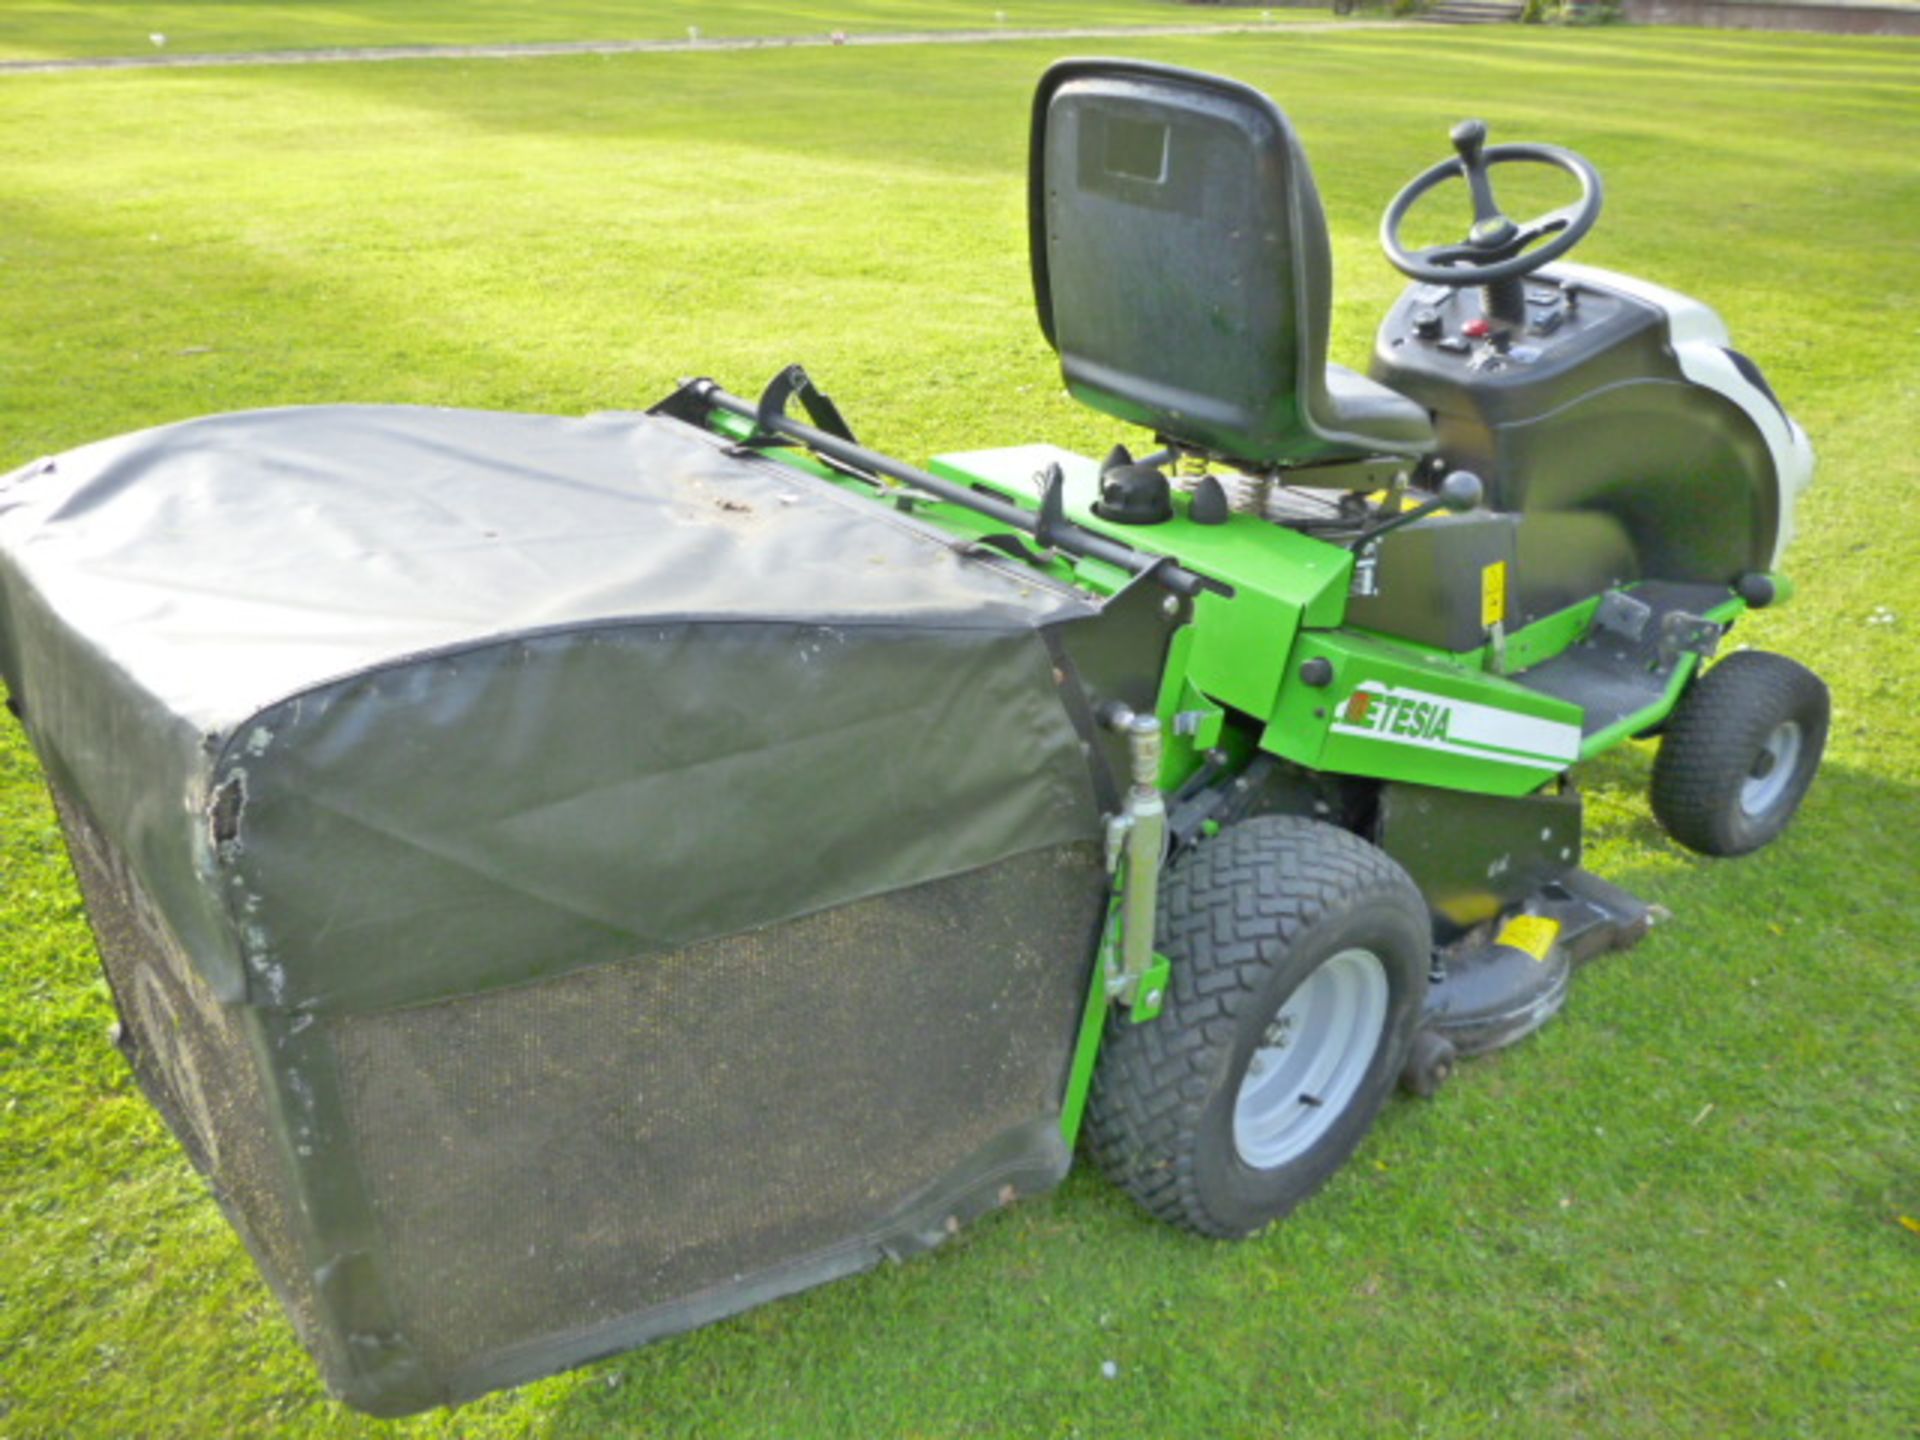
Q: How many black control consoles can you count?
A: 1